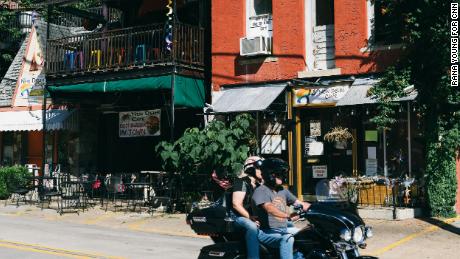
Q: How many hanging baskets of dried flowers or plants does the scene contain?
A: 1